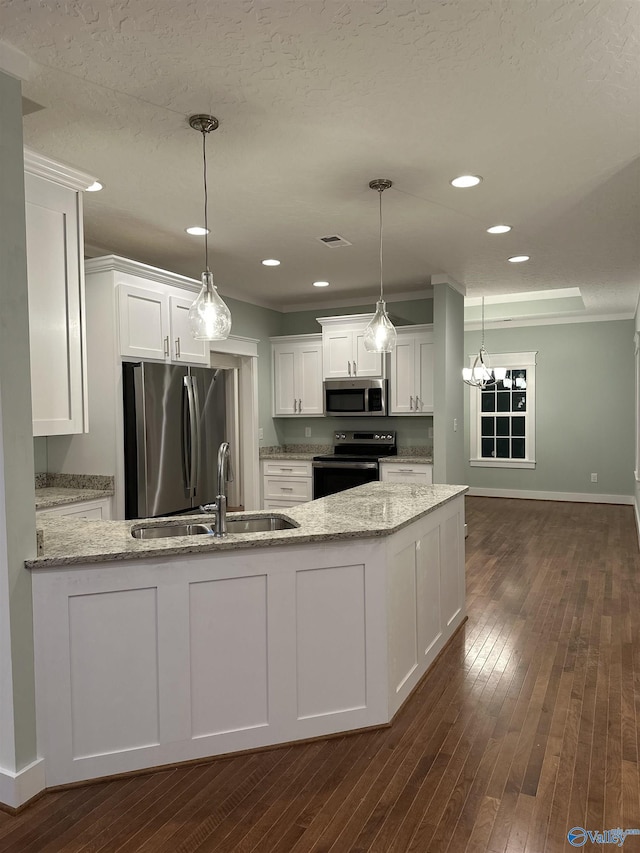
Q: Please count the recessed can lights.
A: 7